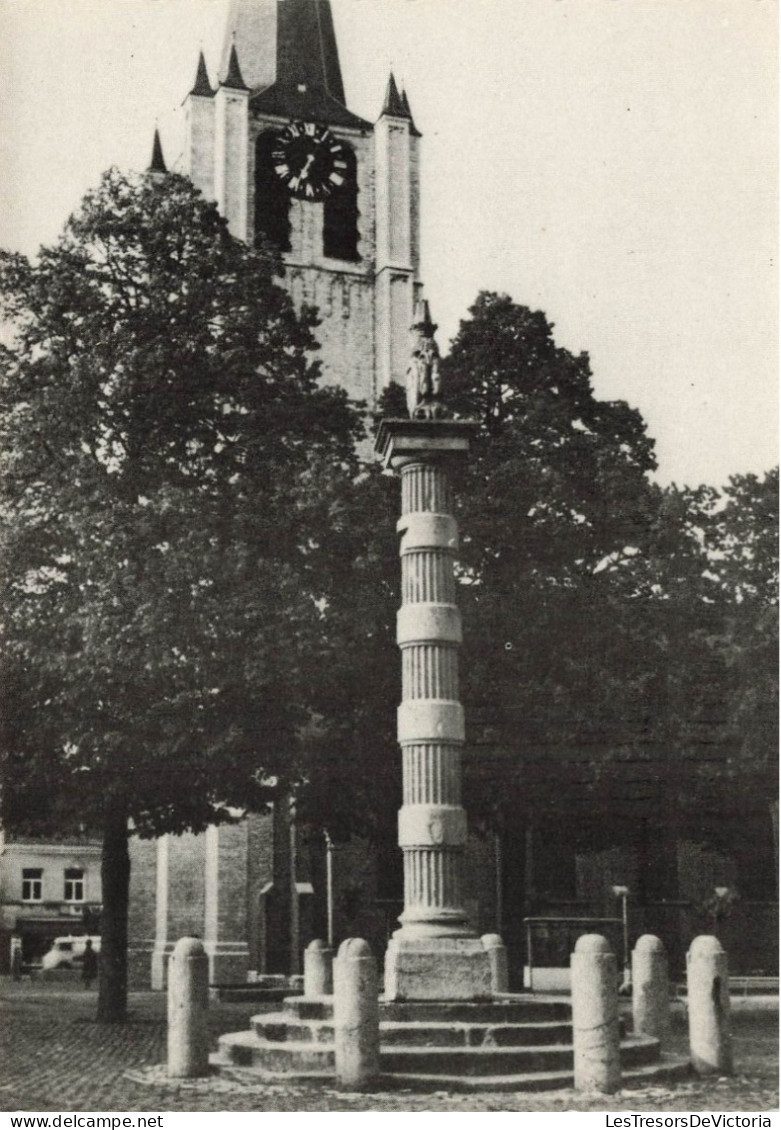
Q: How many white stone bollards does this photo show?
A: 7